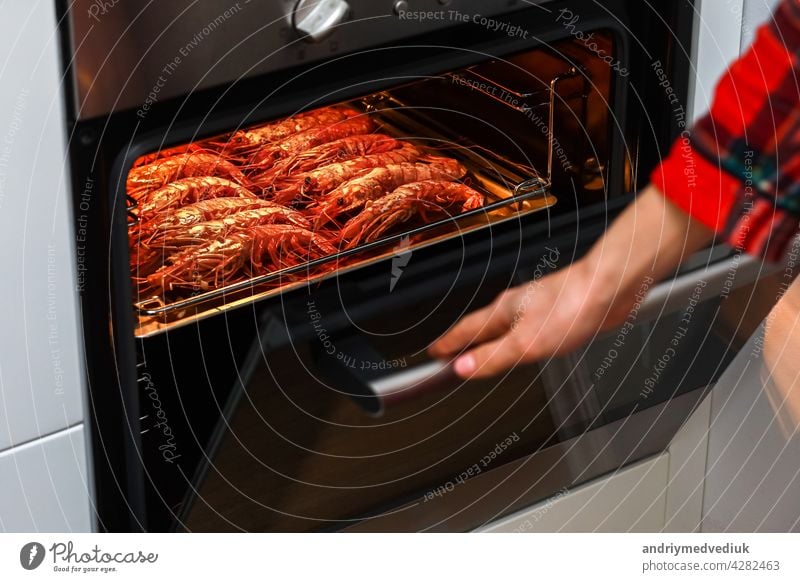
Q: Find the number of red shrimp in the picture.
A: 12